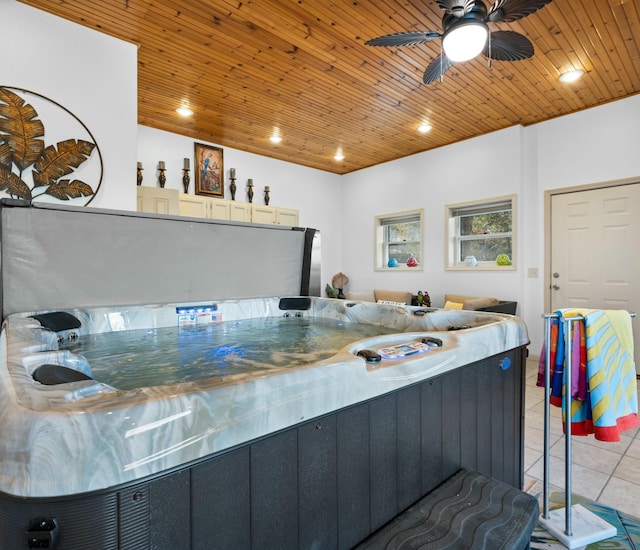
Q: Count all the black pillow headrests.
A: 3